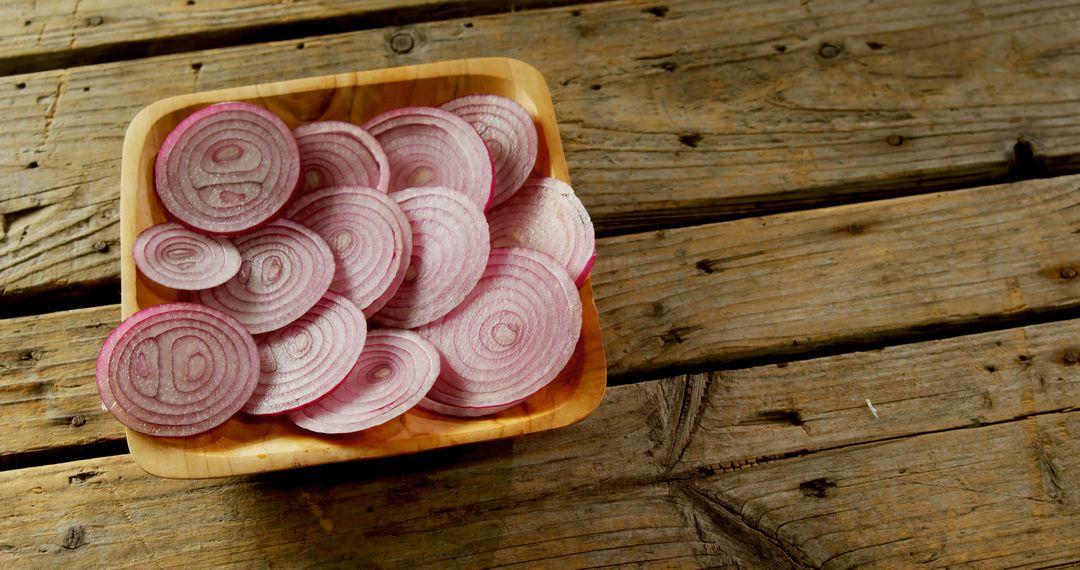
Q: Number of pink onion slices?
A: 13